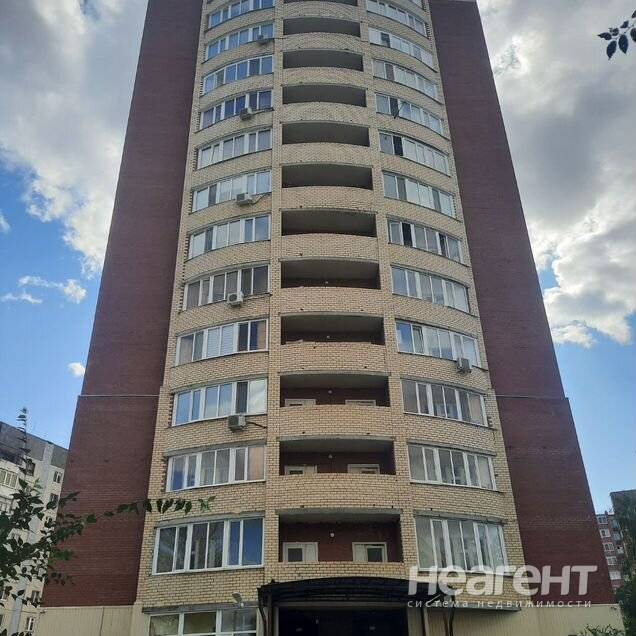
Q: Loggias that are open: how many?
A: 12